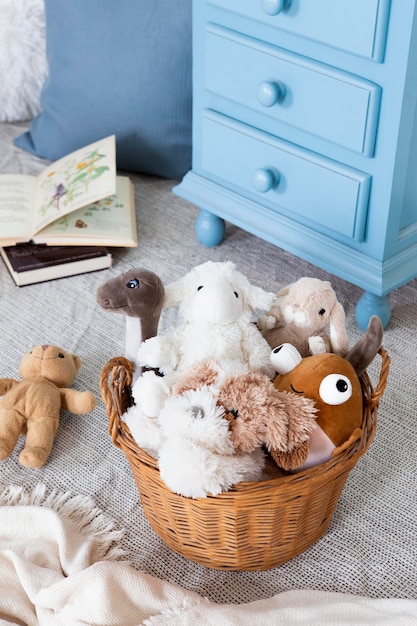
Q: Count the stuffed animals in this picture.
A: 6